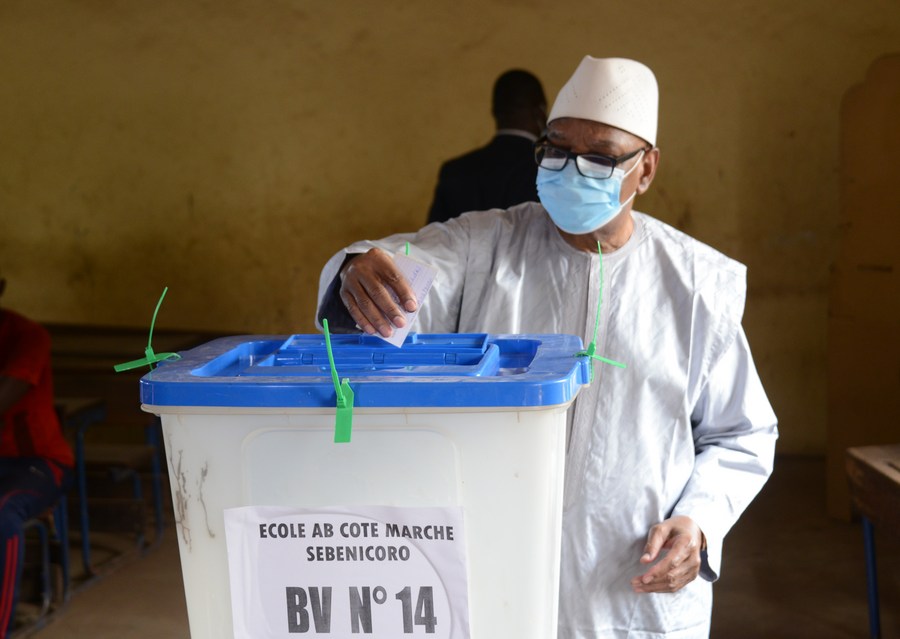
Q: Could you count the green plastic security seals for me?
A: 4